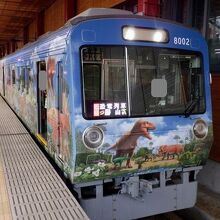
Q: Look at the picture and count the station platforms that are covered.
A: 1